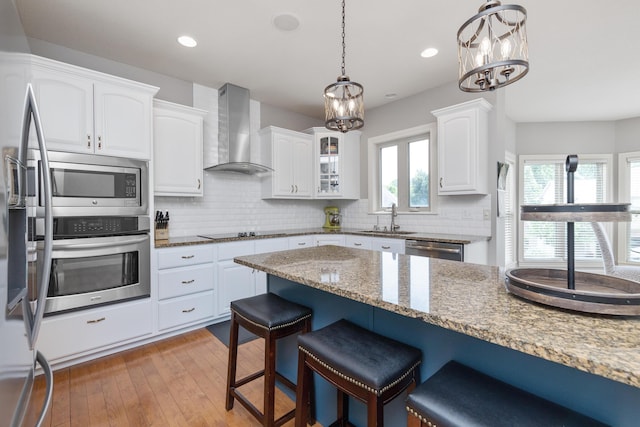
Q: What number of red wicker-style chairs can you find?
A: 0